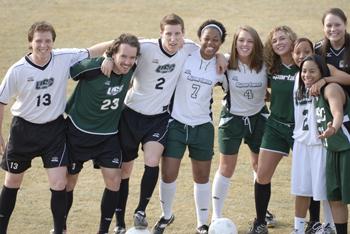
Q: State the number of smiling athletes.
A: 9